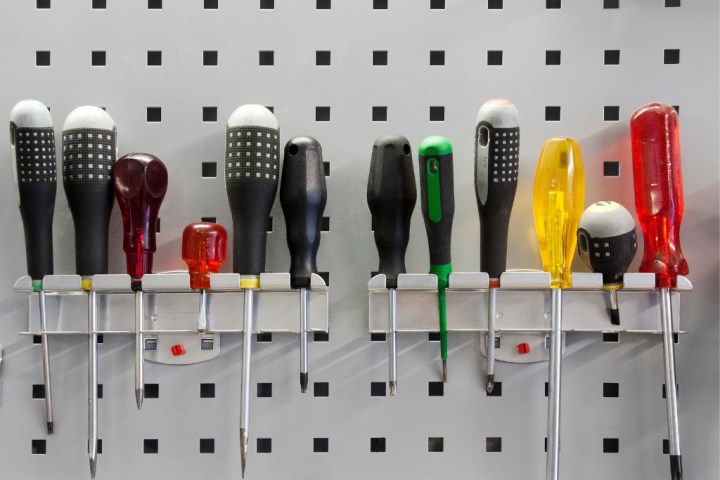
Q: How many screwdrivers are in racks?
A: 12